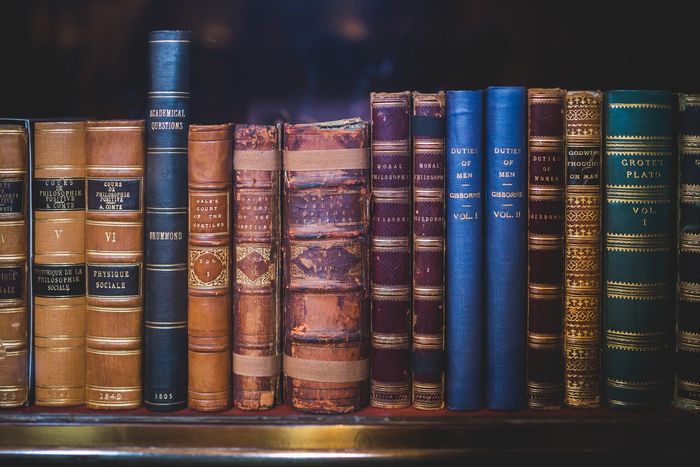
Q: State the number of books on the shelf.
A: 15